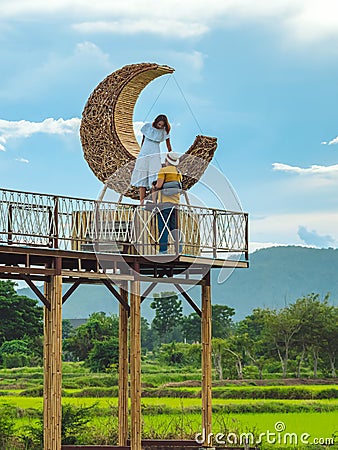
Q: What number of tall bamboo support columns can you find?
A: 4